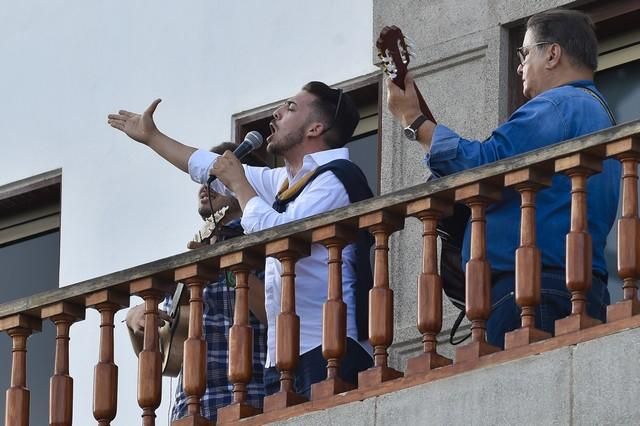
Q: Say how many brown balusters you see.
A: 14